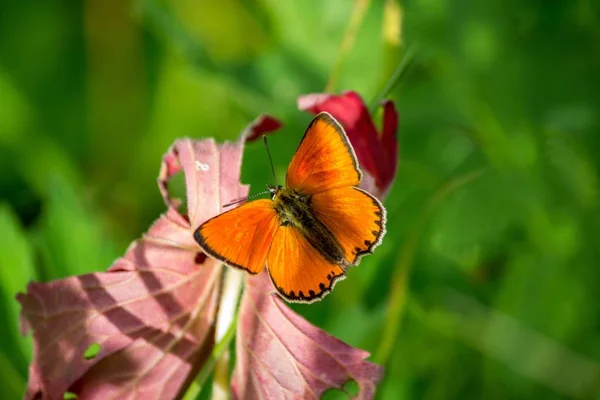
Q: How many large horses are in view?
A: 0